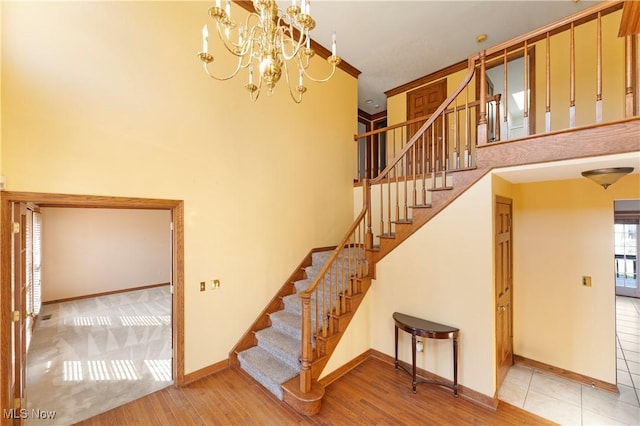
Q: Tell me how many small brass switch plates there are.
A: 3